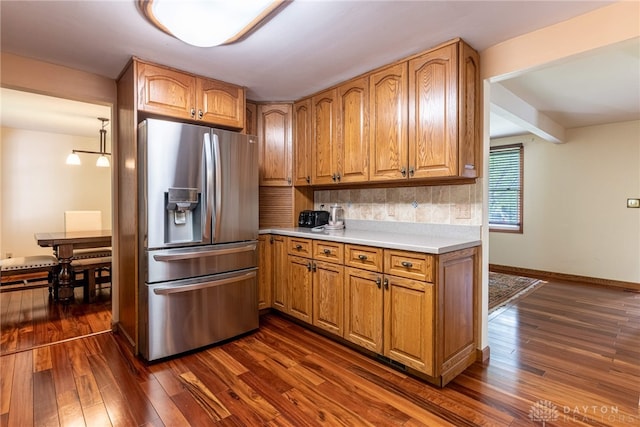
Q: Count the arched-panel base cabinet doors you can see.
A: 0